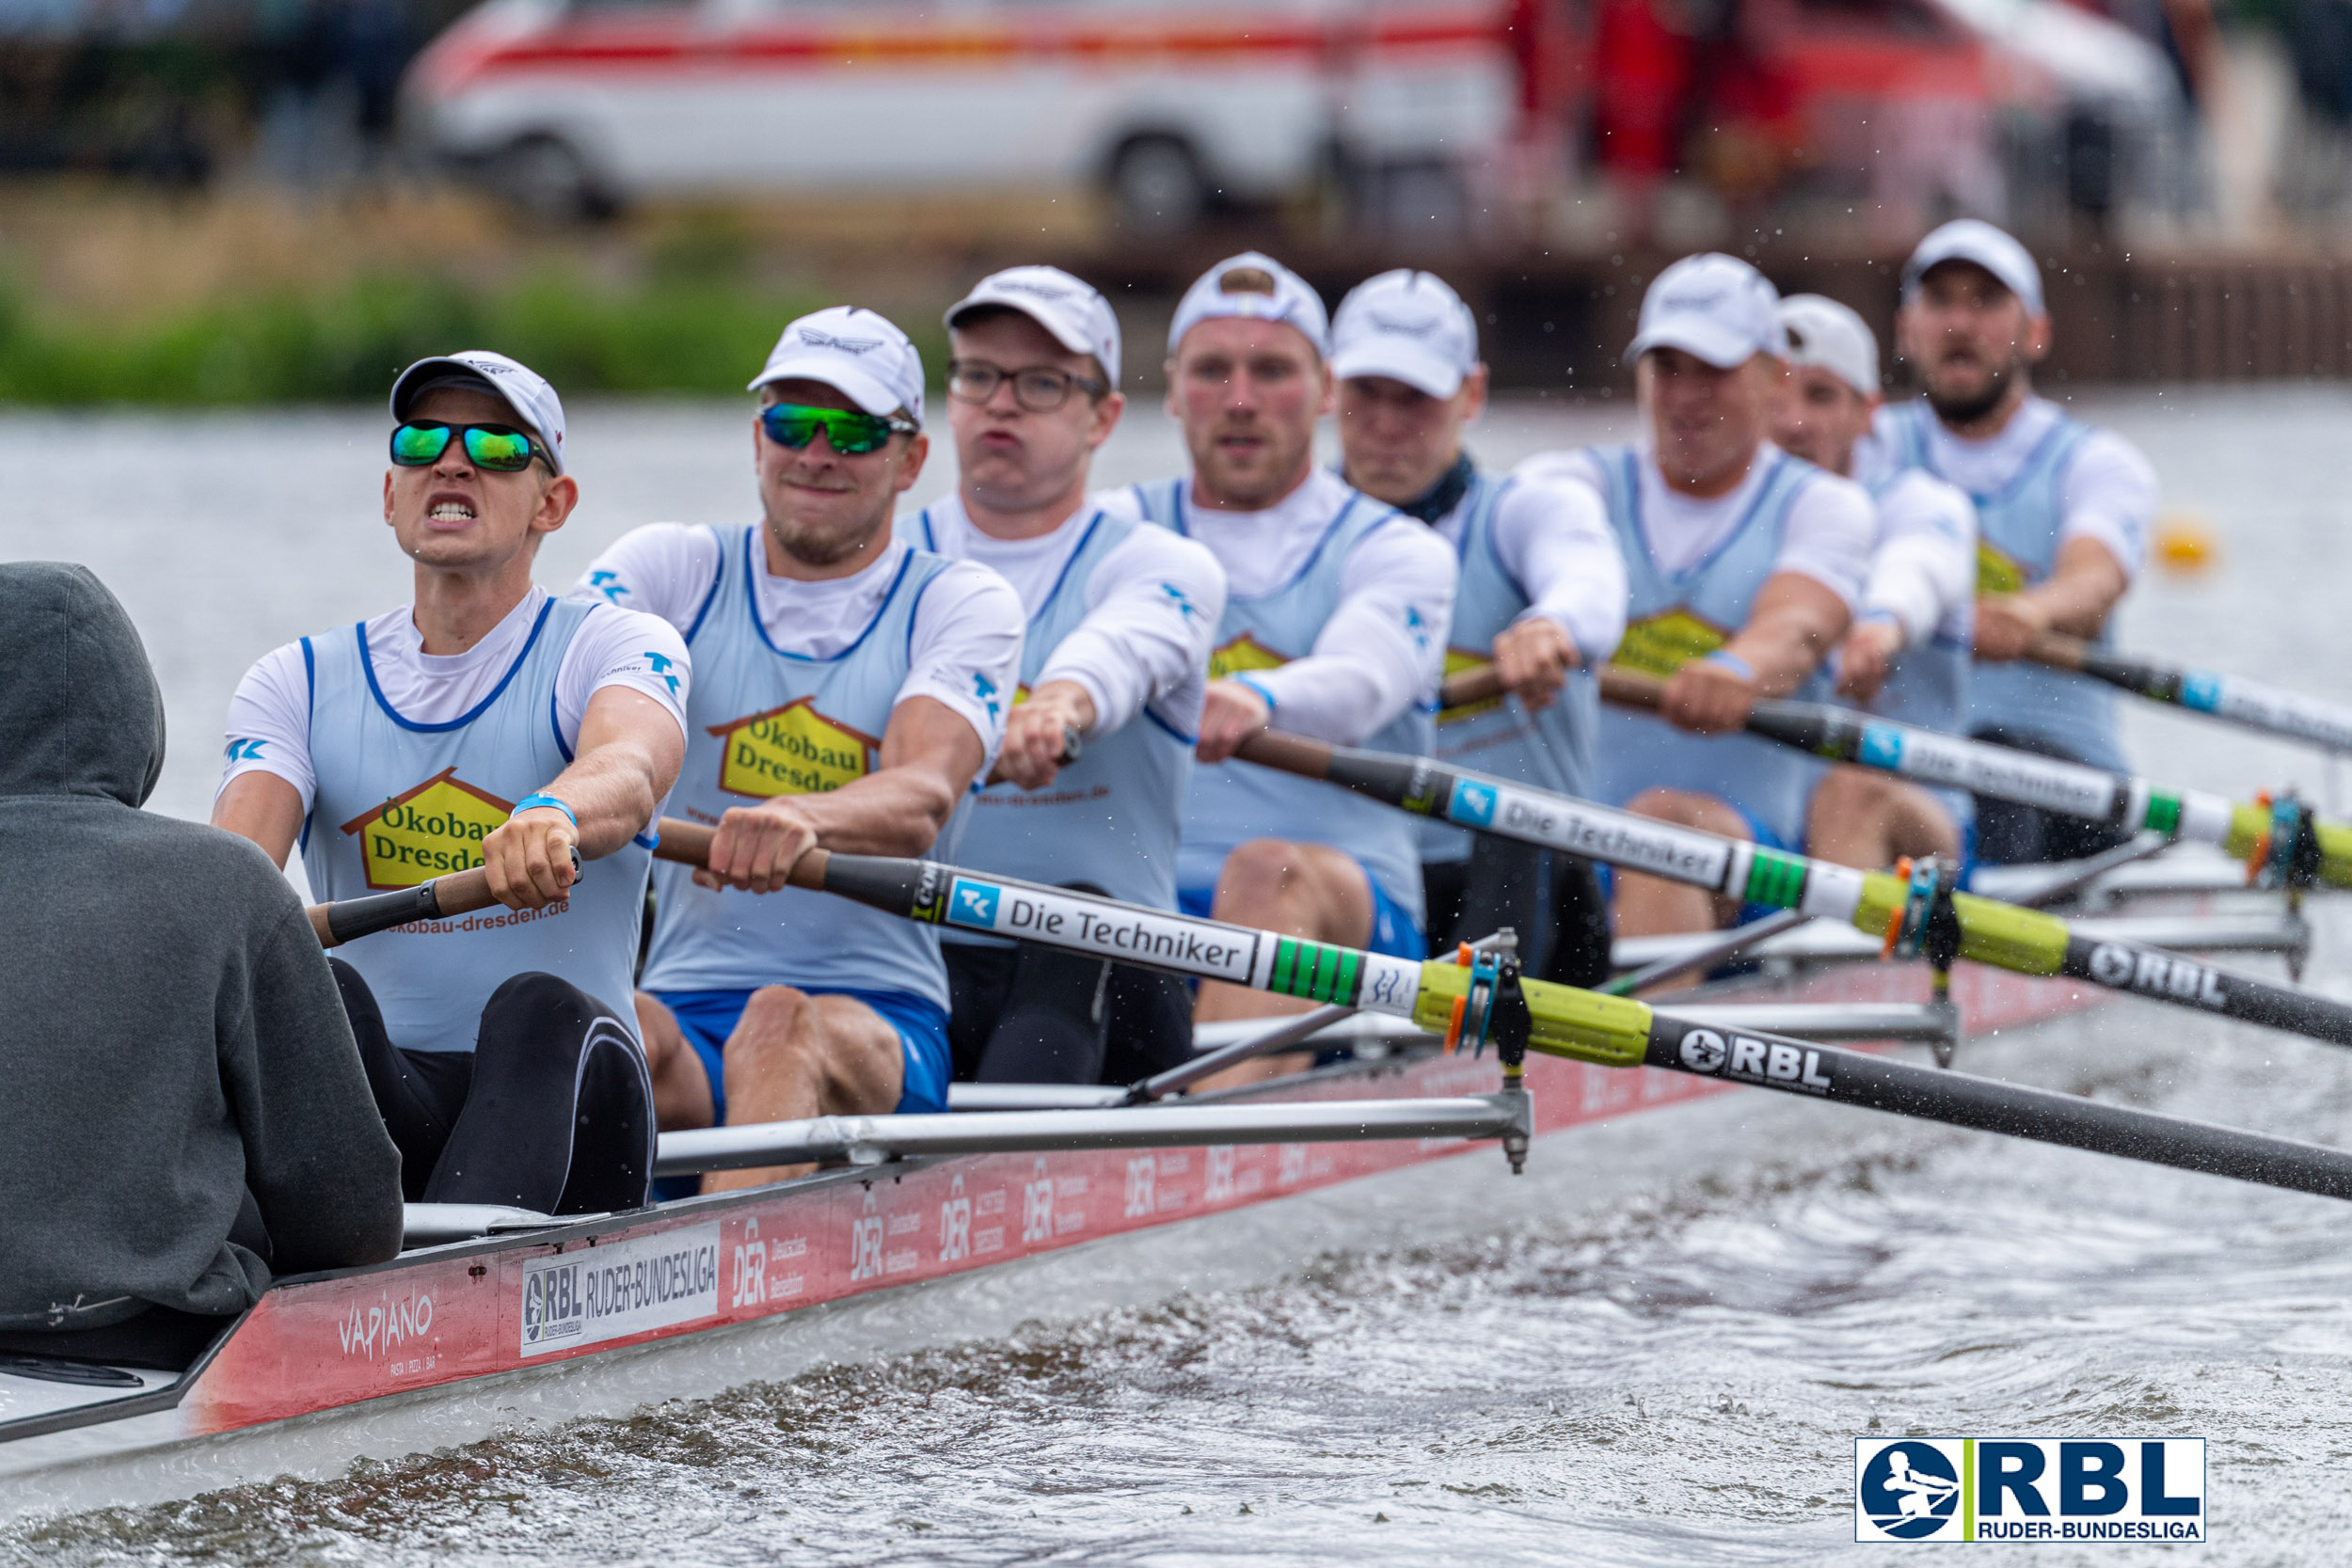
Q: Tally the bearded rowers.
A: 3